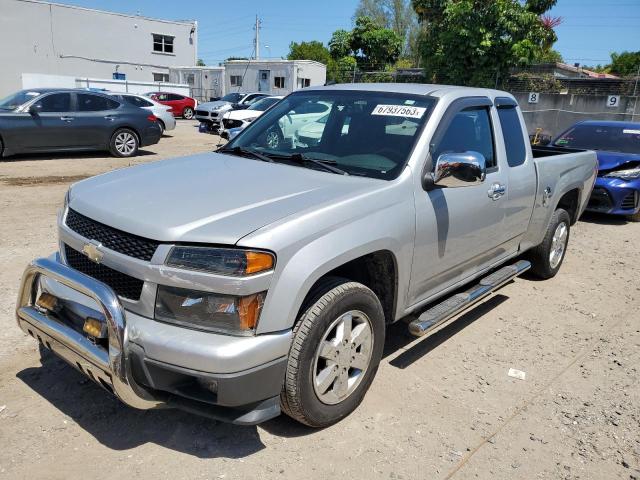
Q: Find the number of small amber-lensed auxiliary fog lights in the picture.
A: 2